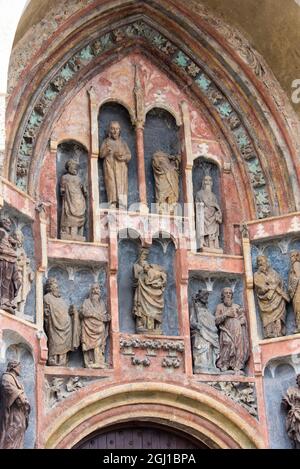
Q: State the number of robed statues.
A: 15